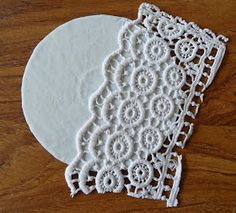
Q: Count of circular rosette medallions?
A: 11